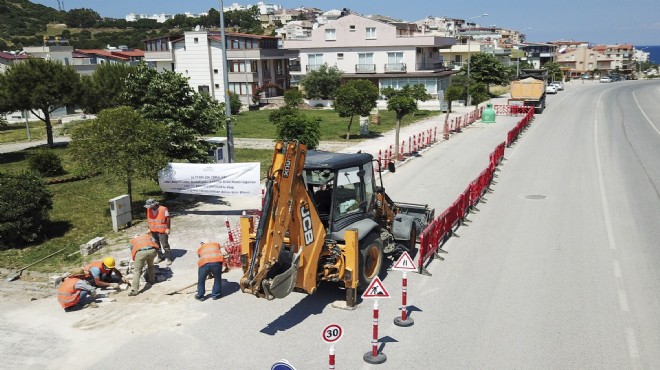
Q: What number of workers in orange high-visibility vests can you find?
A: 5